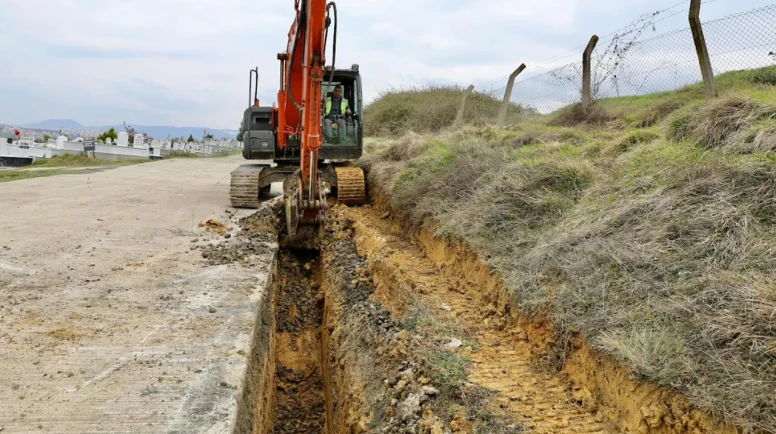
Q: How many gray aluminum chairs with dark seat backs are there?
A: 0